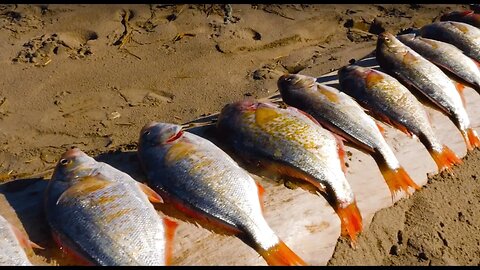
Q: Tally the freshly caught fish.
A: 10